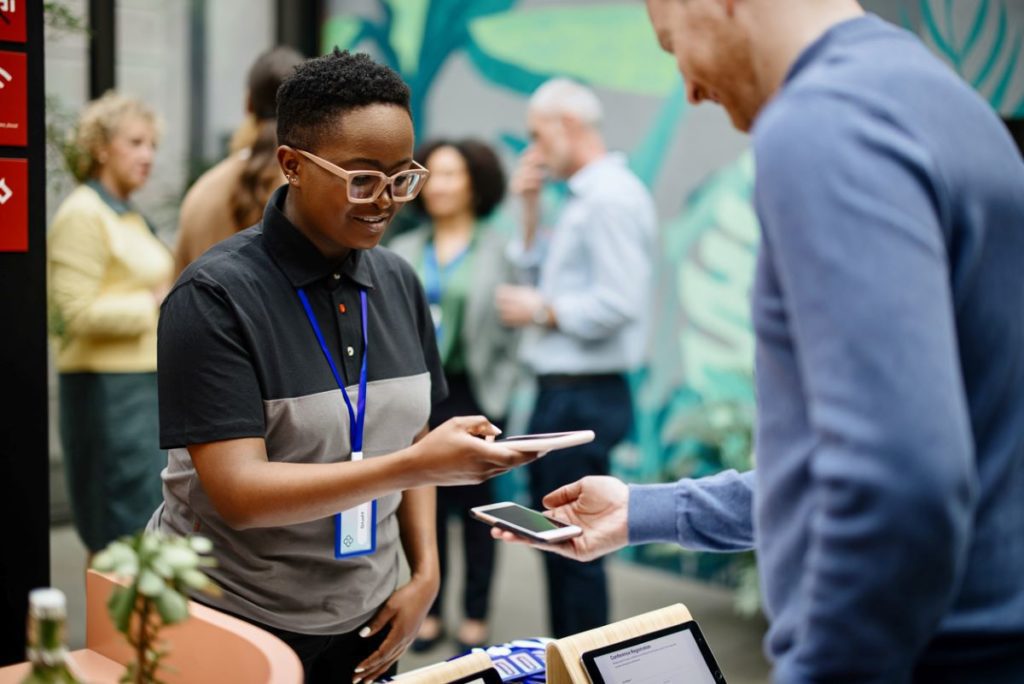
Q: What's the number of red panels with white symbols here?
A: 3